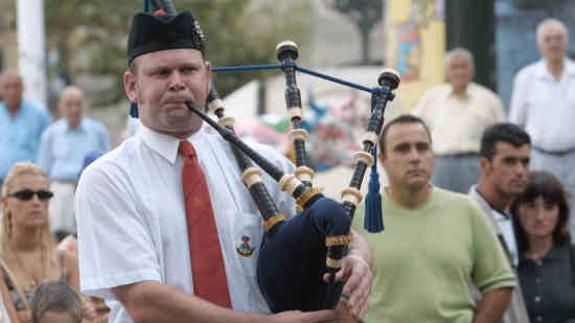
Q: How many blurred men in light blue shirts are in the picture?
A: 2